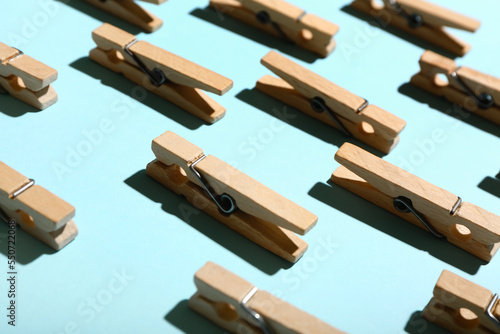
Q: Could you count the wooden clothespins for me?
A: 12